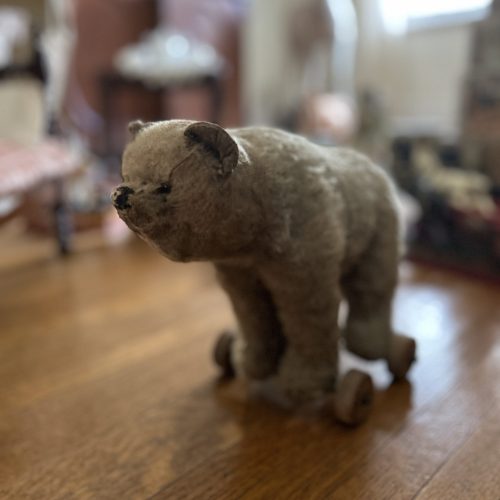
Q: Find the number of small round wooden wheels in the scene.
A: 3